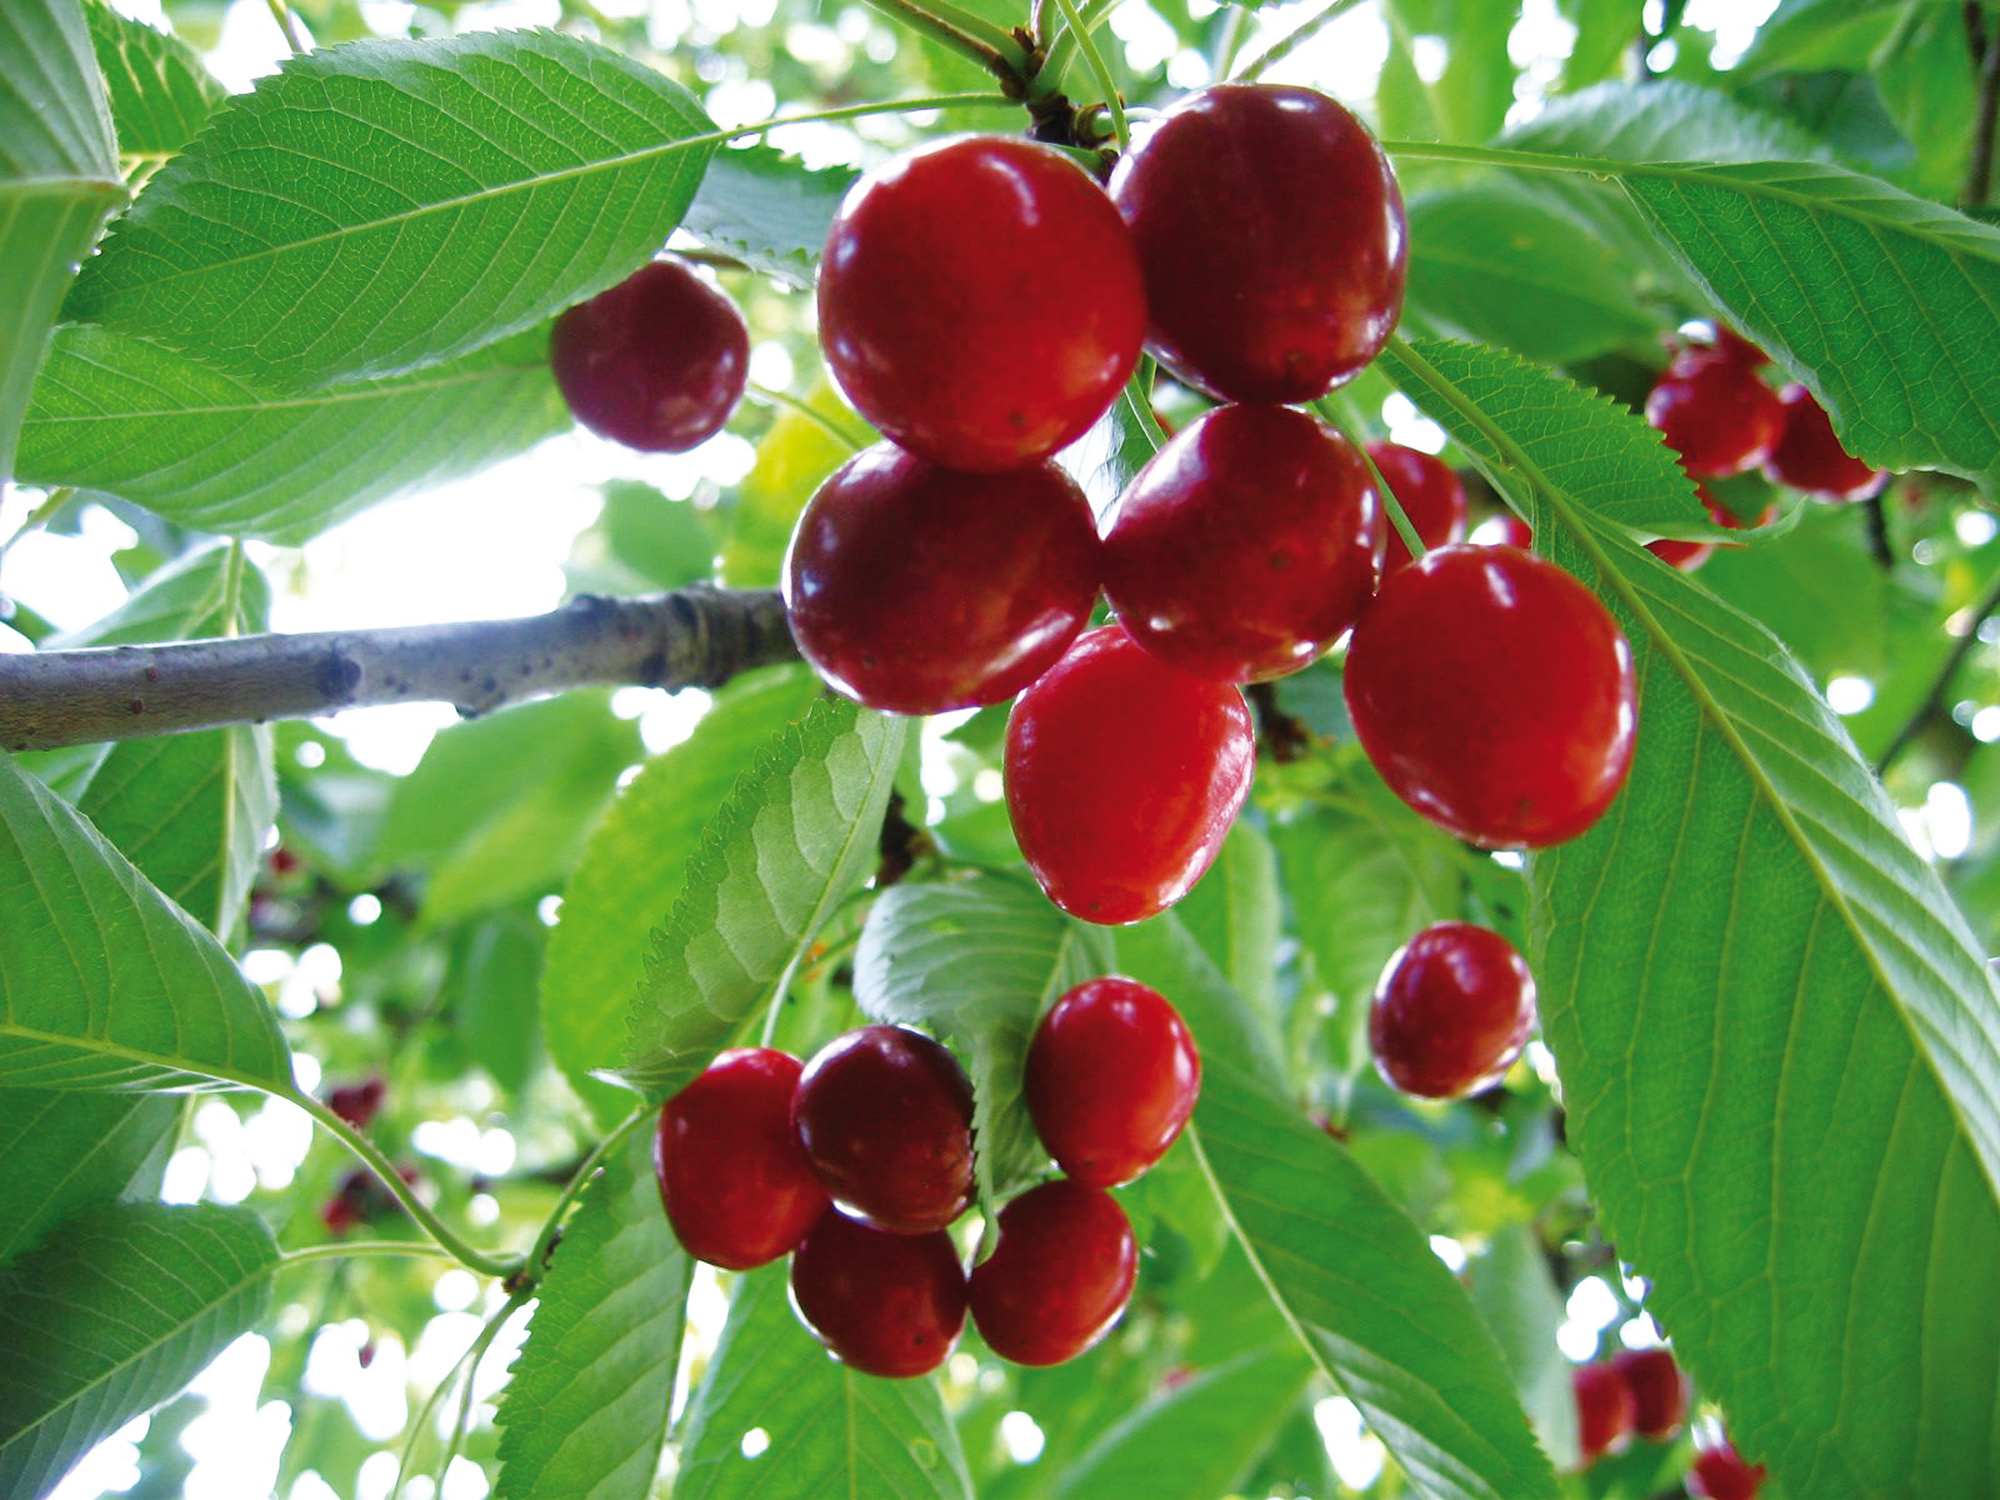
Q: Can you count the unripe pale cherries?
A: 0